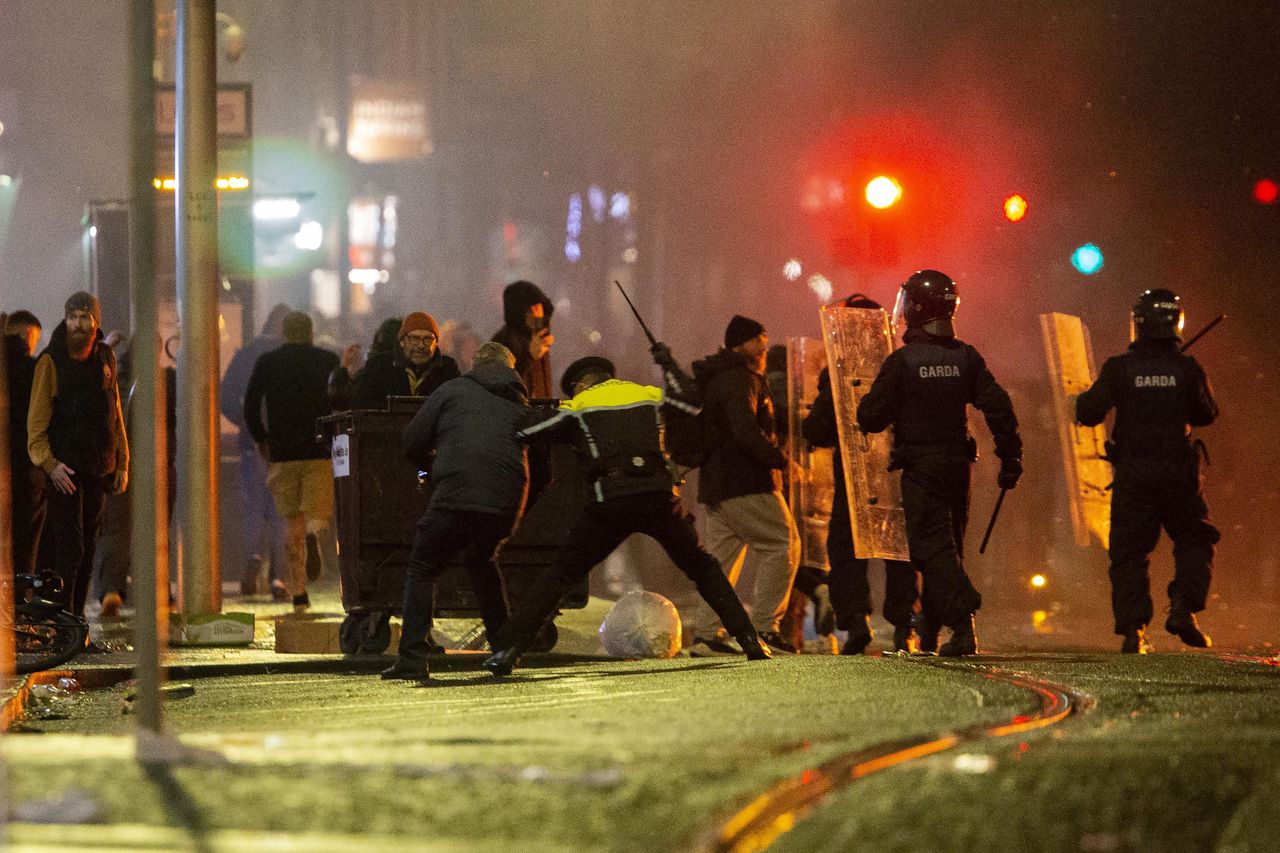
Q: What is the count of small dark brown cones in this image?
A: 0